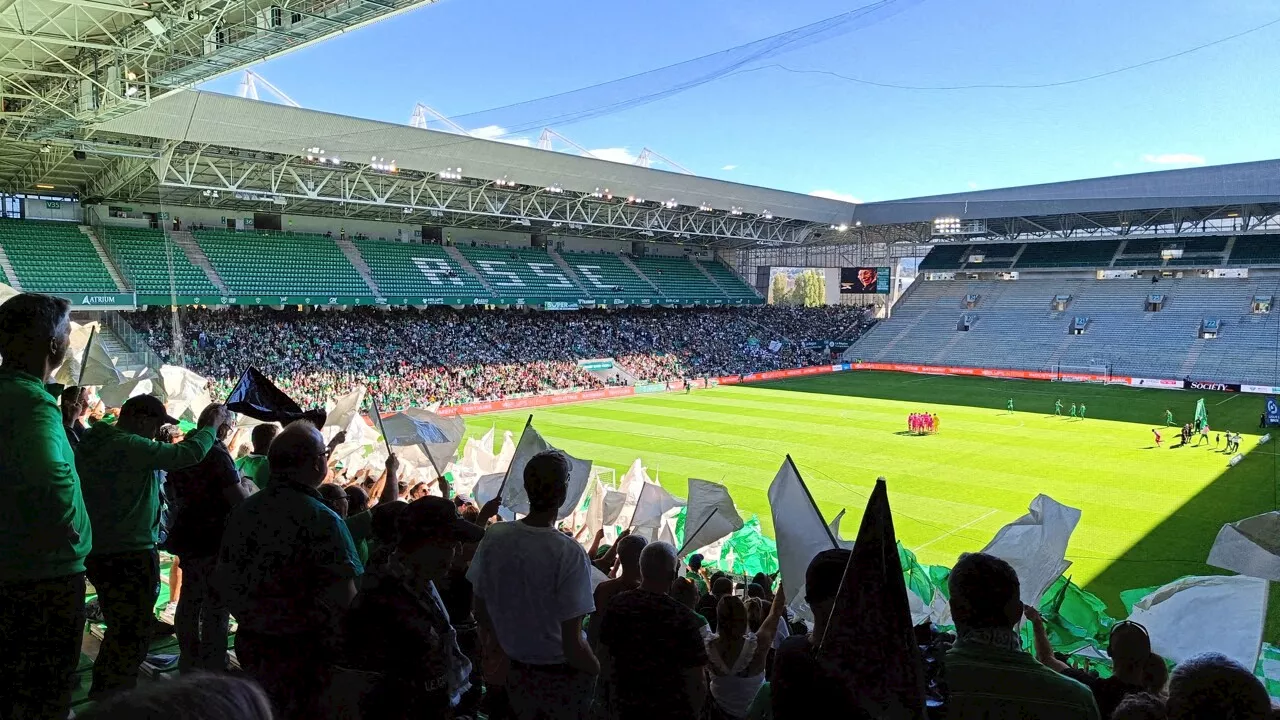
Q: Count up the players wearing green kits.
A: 5